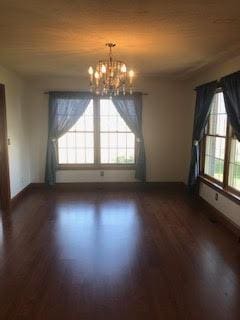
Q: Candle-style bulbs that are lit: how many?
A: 5